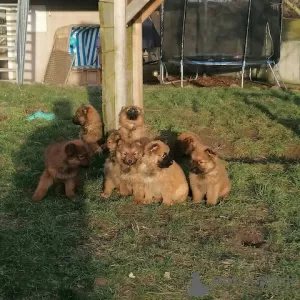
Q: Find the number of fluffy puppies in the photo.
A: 8